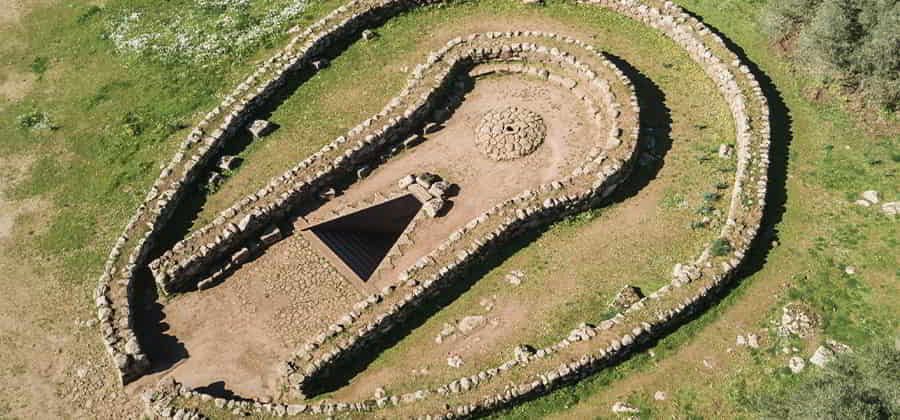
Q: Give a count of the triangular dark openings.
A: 1